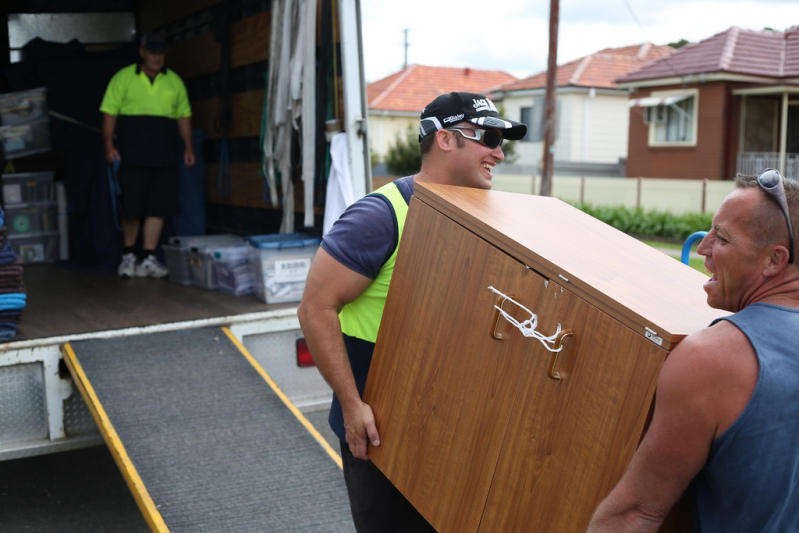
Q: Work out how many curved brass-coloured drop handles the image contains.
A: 2